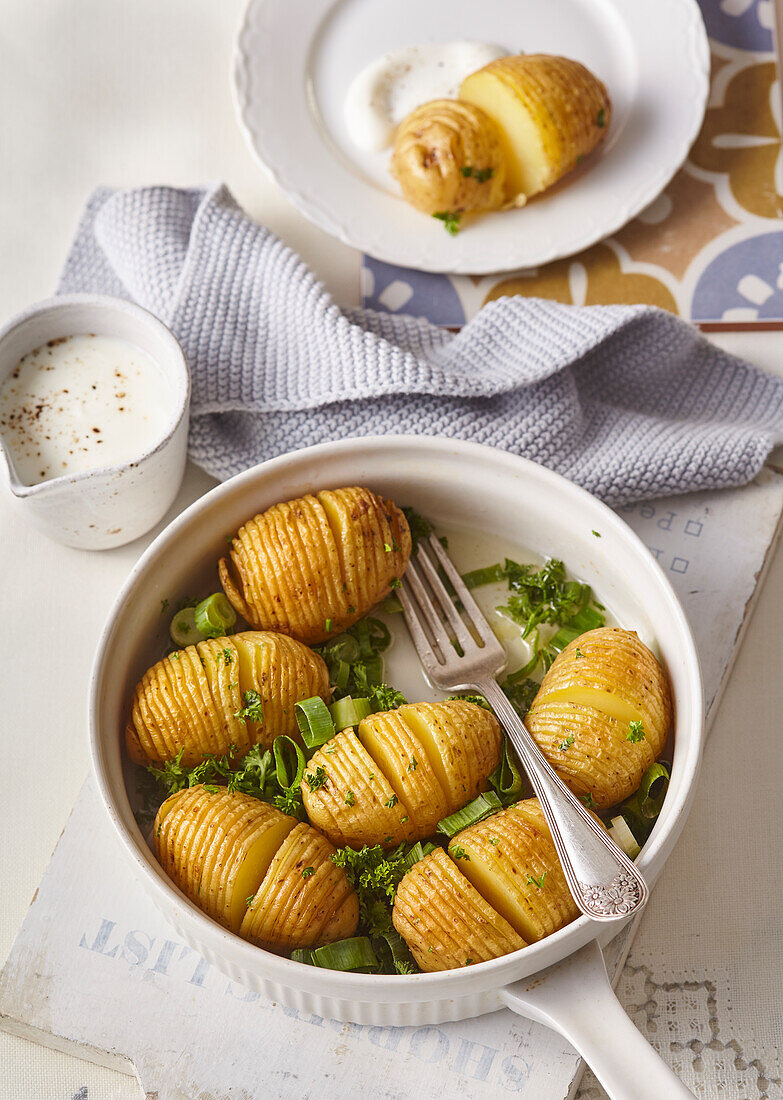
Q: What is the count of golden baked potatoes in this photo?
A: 7